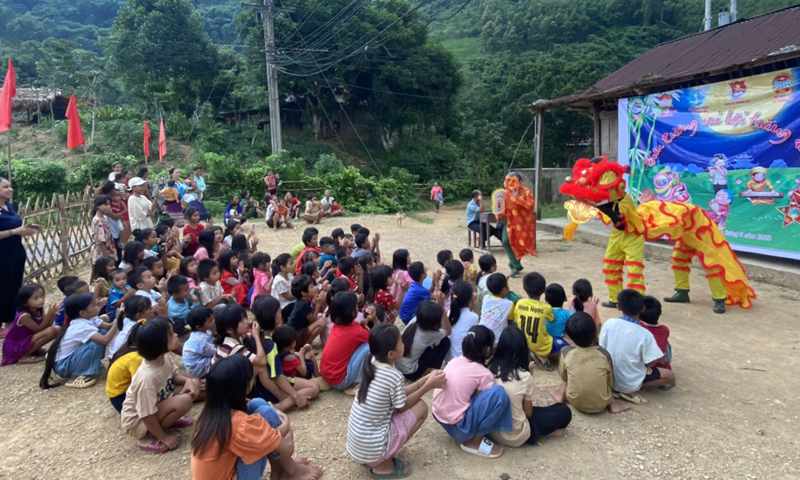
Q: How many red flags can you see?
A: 4